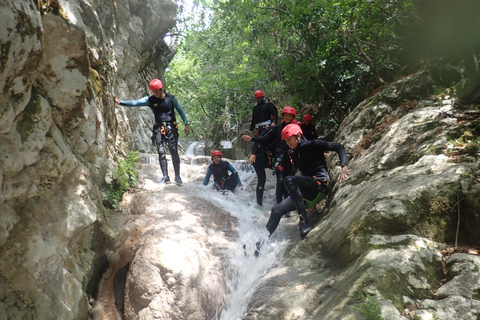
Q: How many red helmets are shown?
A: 6